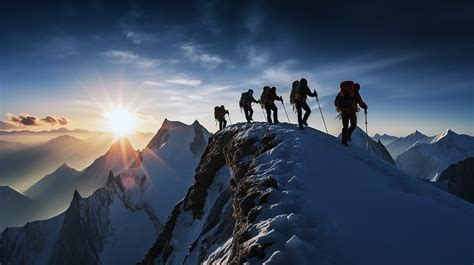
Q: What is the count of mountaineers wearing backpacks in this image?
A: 5